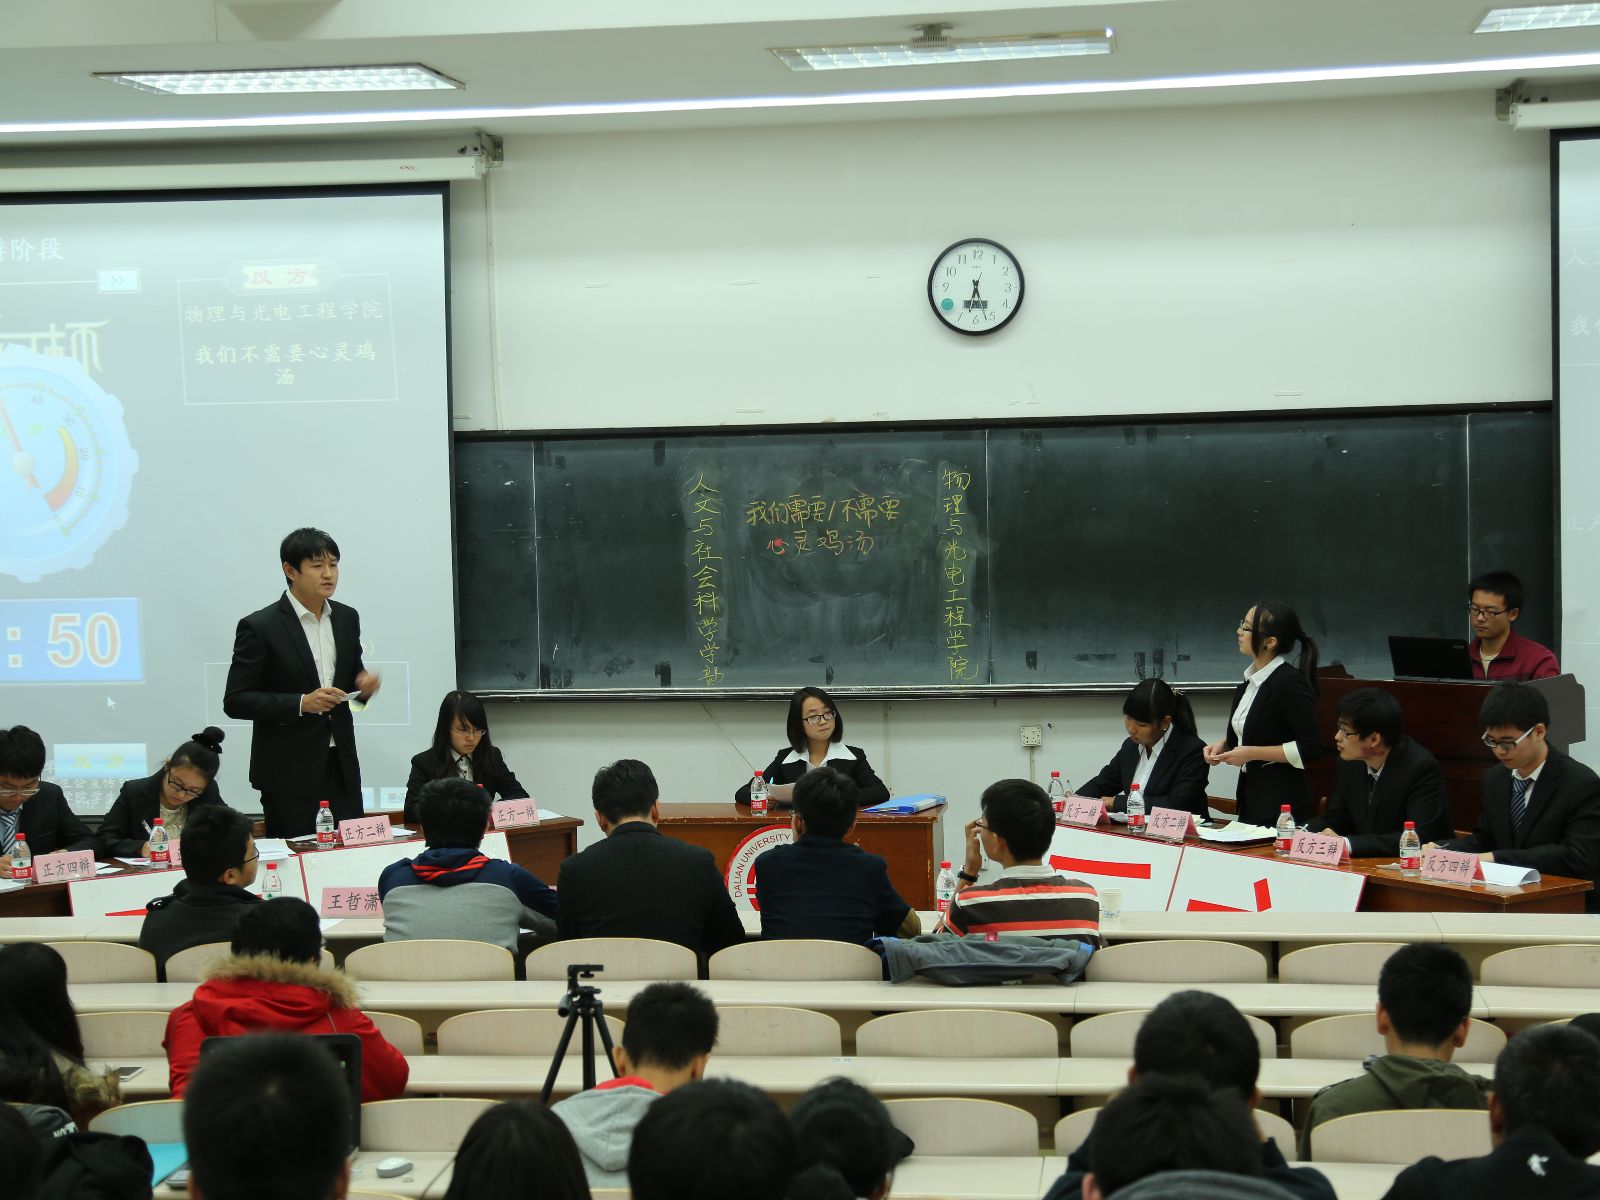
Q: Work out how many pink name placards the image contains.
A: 9